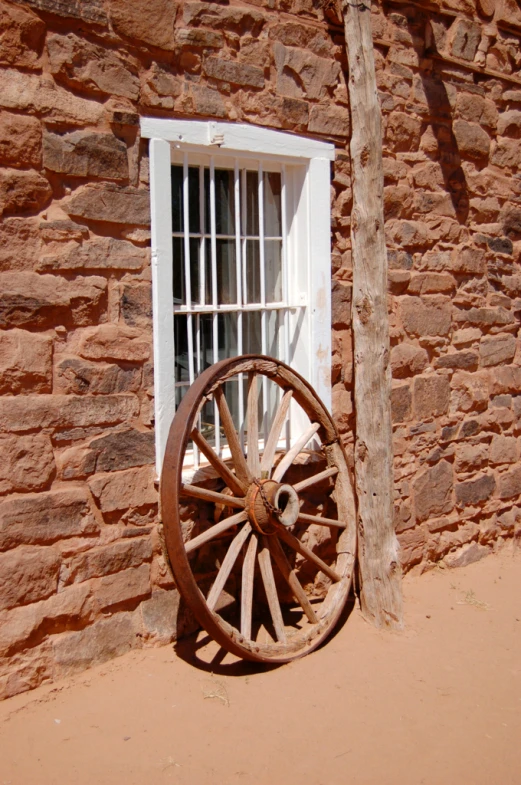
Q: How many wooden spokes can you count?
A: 14